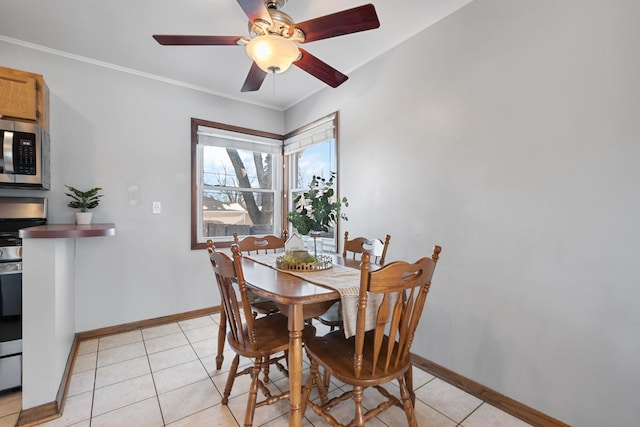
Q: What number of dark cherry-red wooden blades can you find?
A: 5